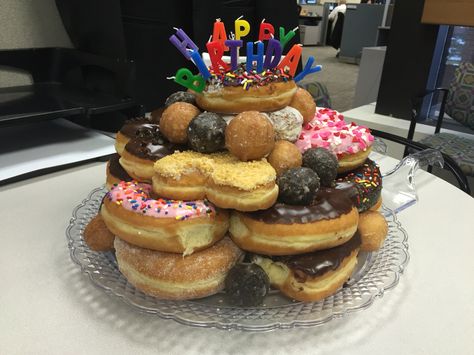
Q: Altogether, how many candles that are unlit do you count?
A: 13